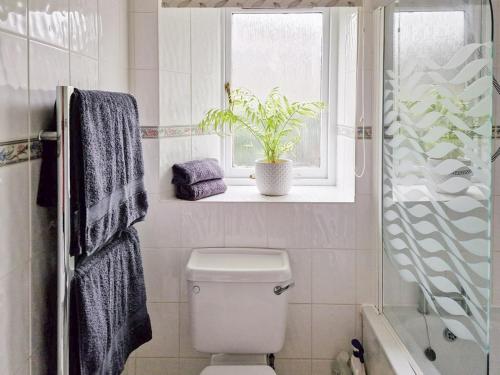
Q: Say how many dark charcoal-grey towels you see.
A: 4